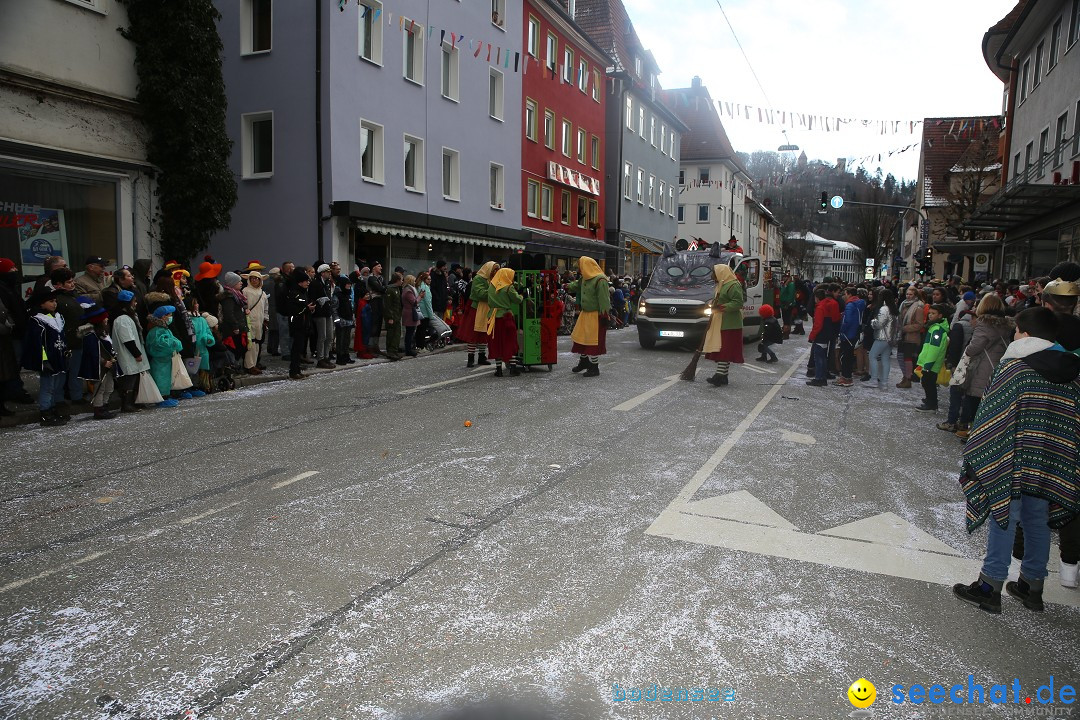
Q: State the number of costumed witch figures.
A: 4